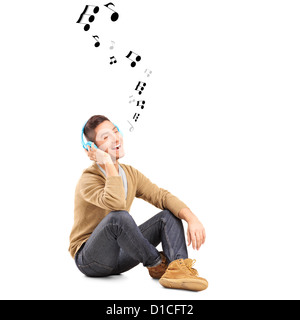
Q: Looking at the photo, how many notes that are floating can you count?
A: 12